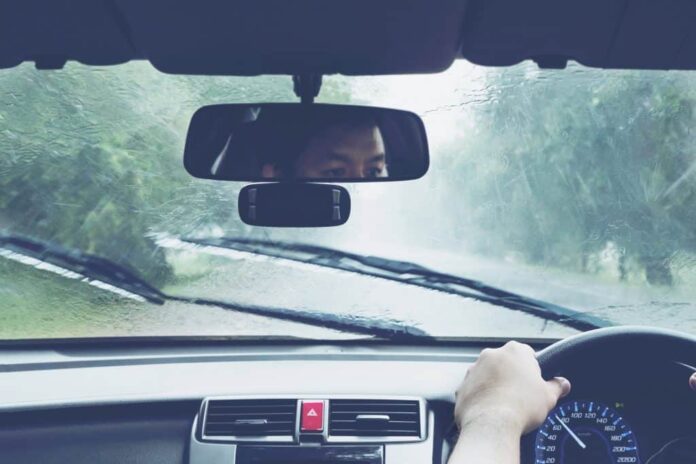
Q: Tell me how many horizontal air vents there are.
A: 2